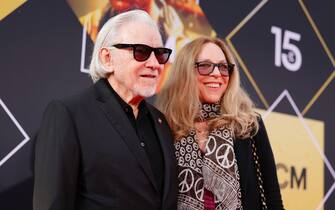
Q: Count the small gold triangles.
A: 1